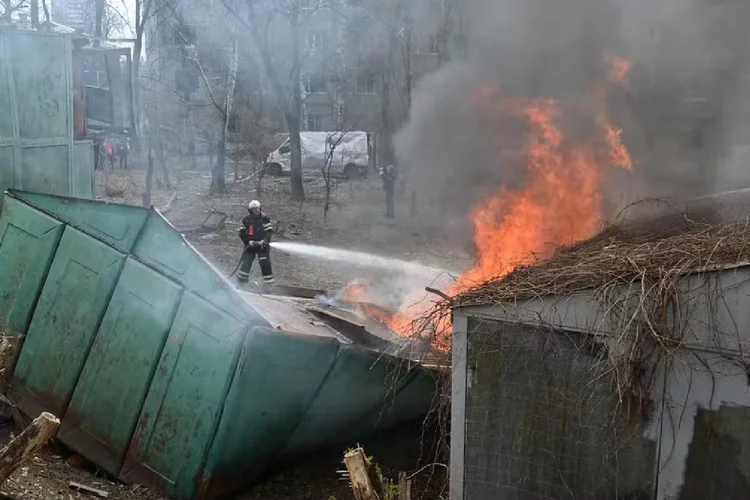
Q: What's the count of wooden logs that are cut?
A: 2